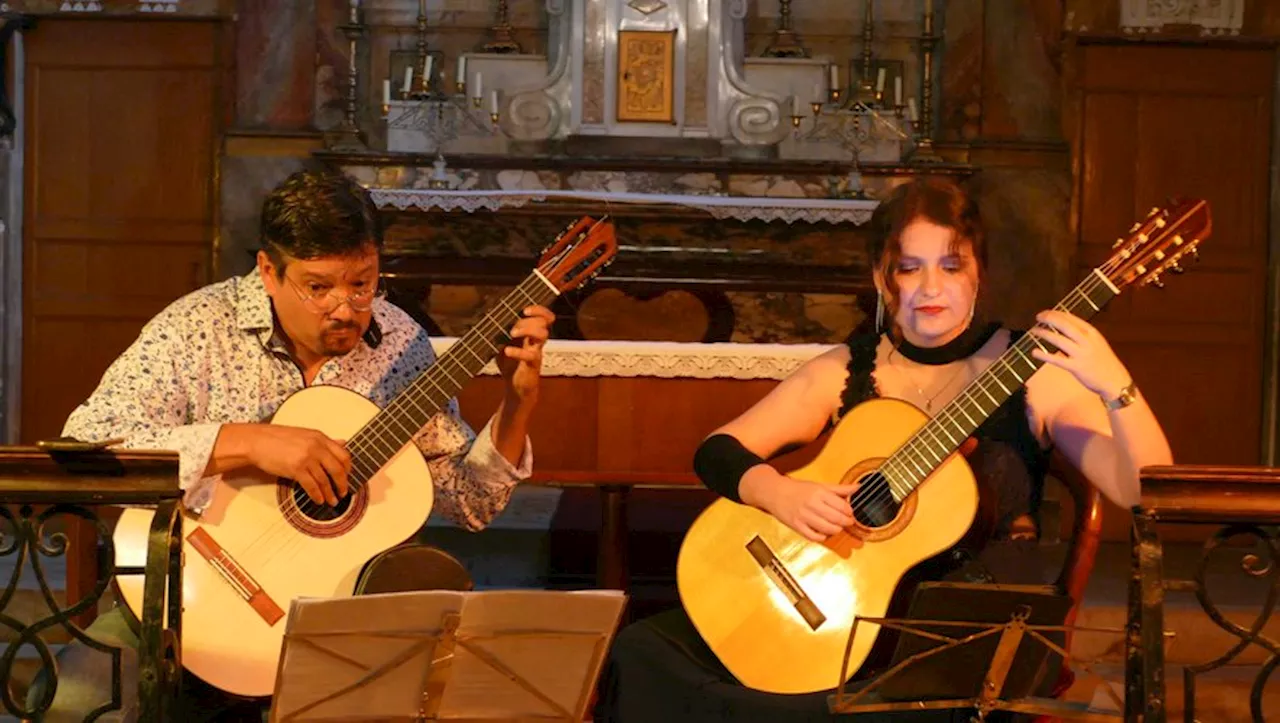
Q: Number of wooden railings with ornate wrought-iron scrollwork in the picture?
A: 2